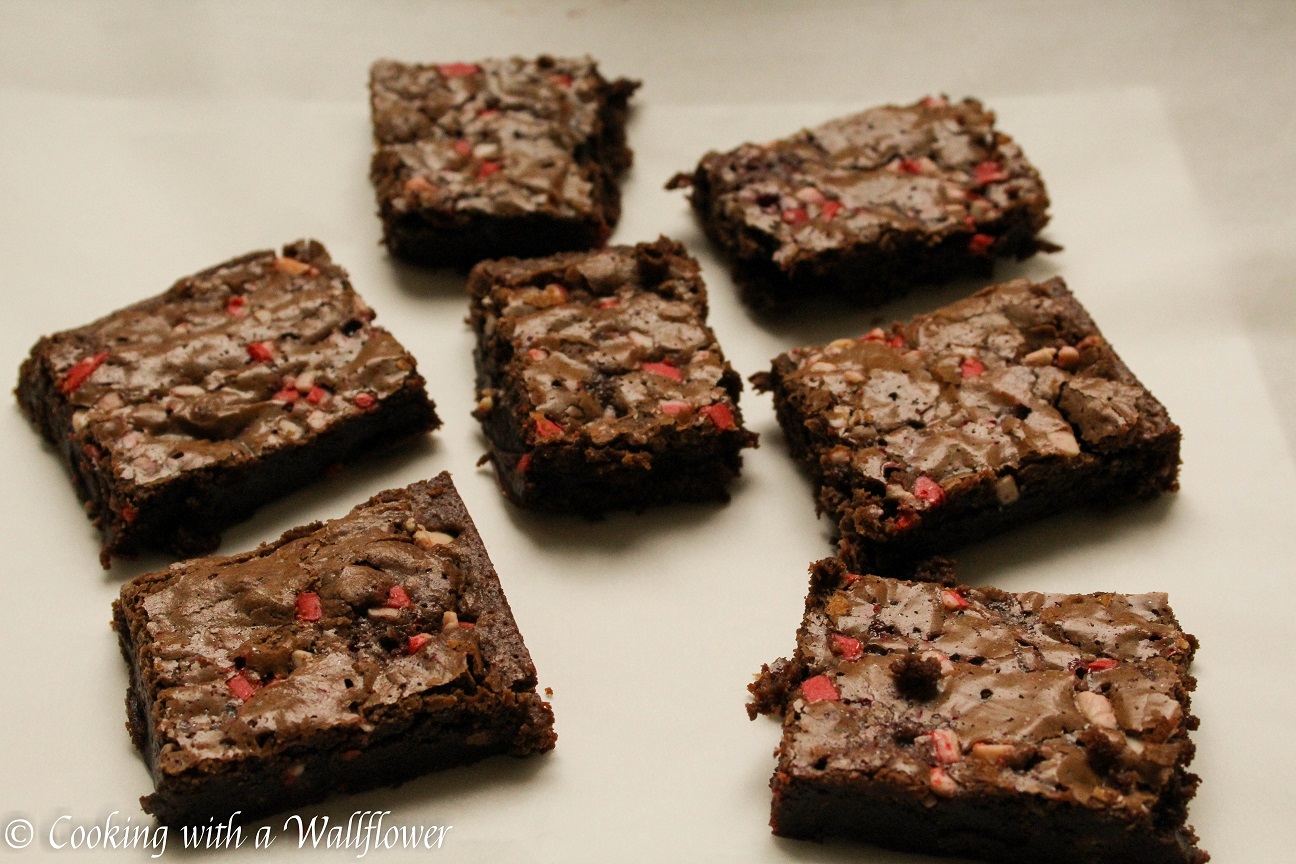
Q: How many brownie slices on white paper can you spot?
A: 7